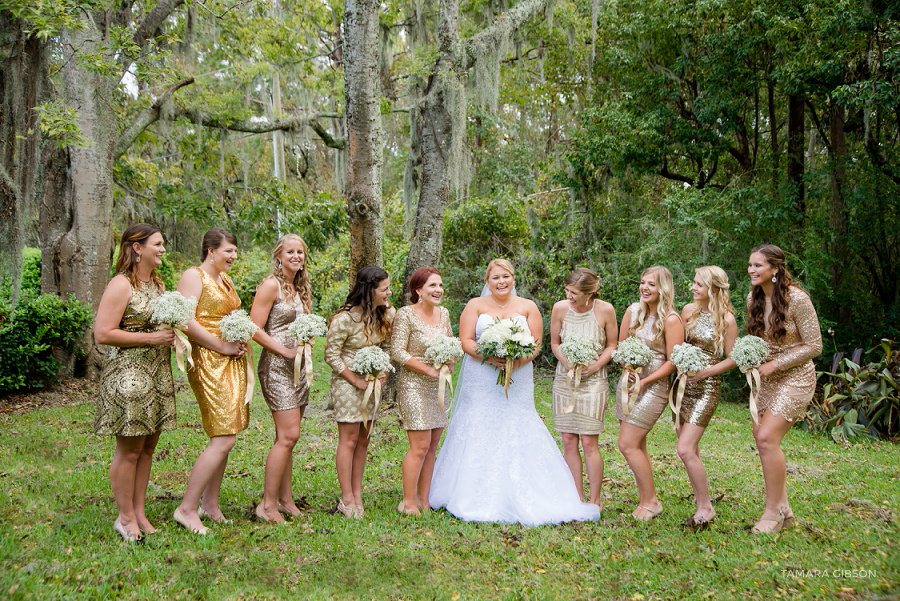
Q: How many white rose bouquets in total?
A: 1